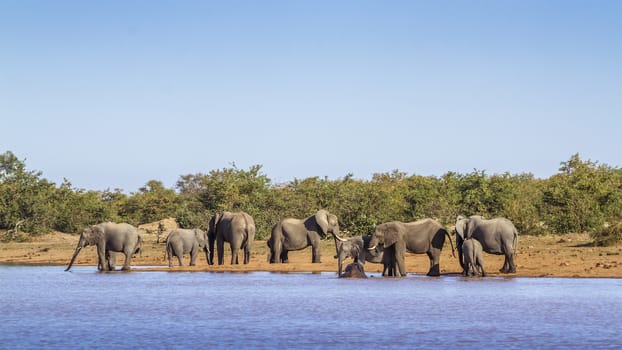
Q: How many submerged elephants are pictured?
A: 1